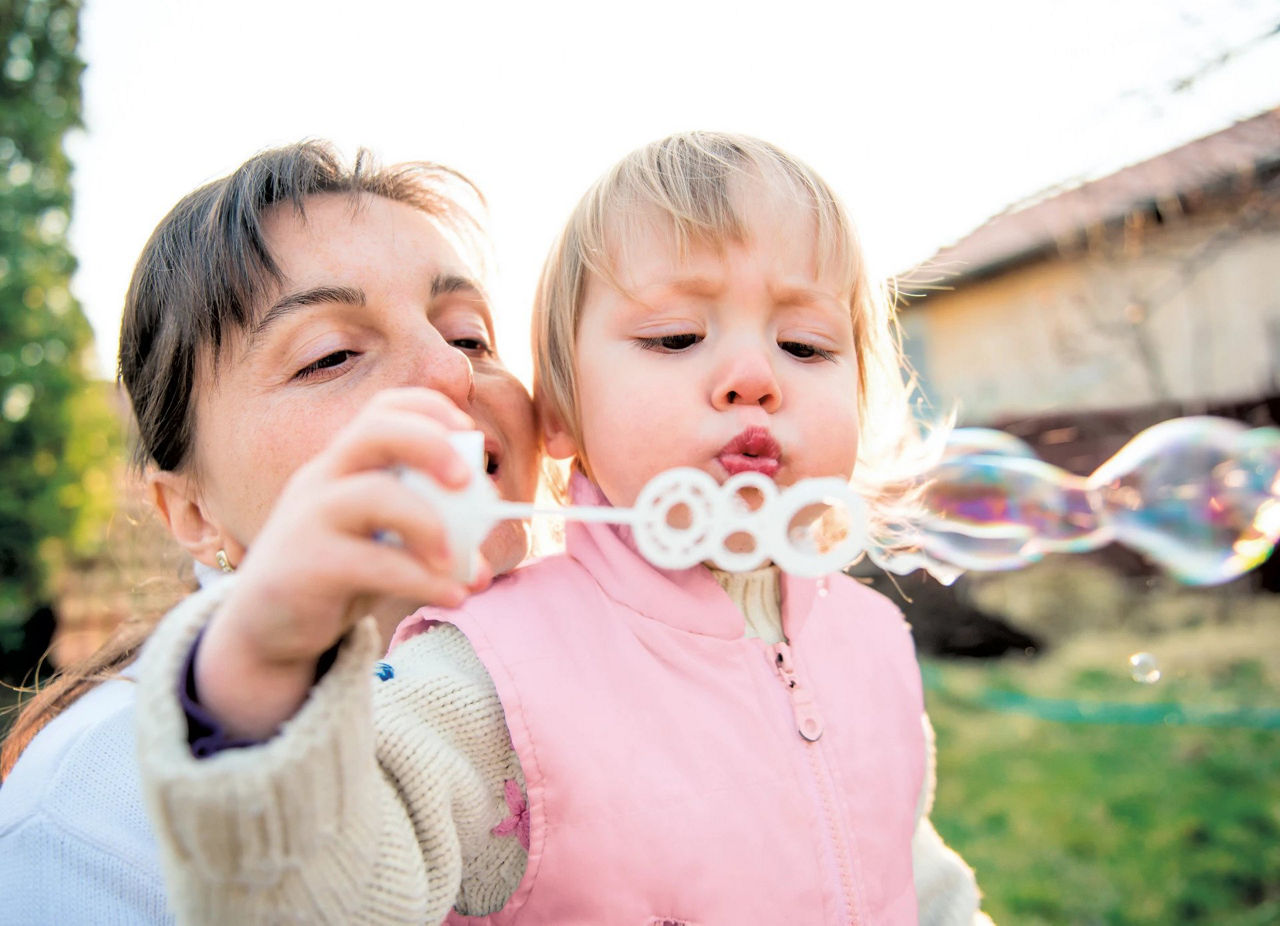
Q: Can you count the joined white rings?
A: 4